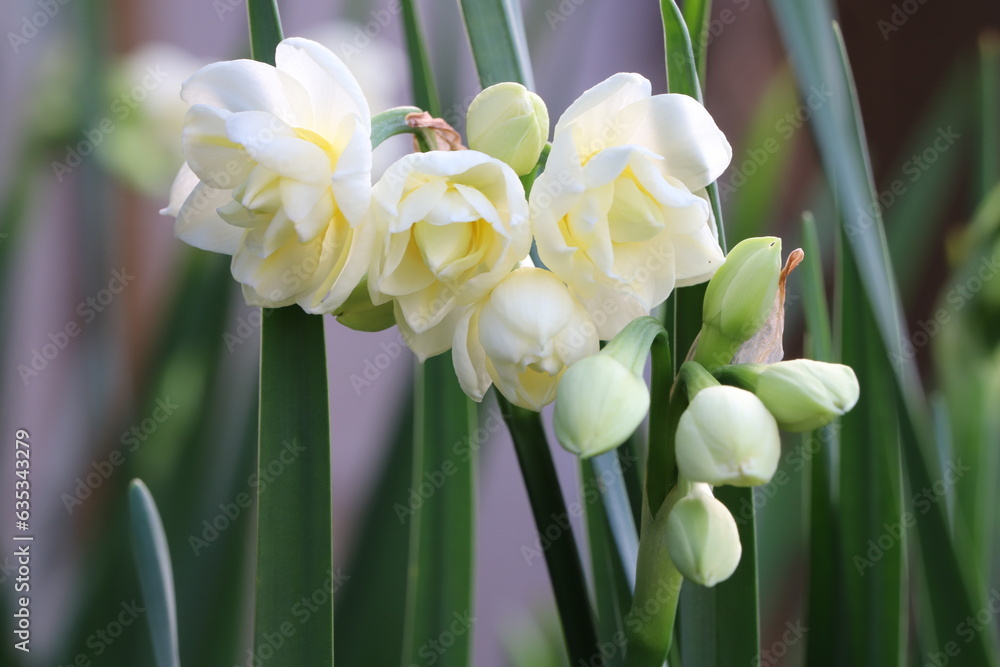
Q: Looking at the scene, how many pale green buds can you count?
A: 6